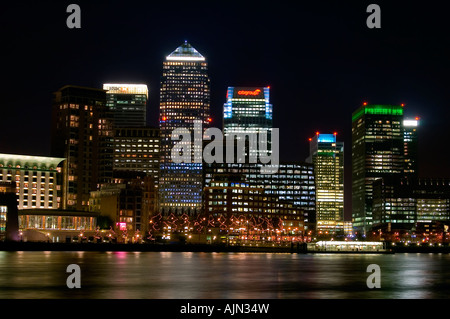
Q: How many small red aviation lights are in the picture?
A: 9